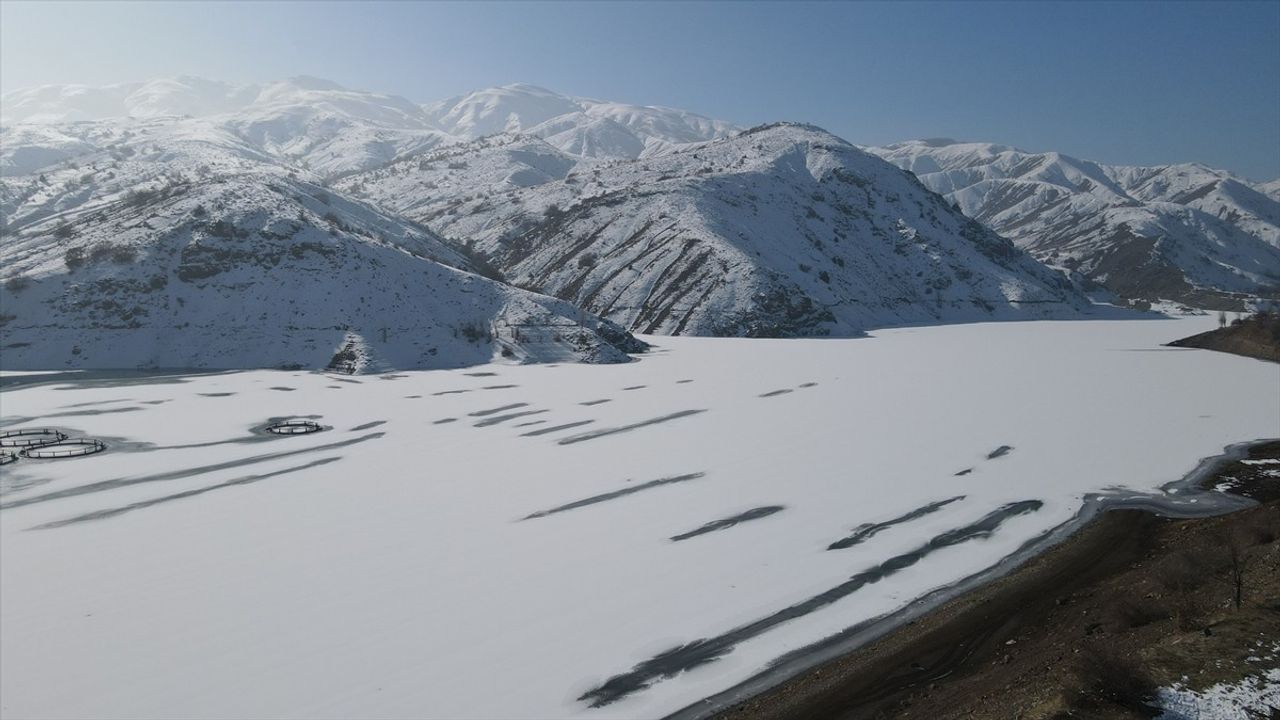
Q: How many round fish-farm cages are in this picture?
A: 4